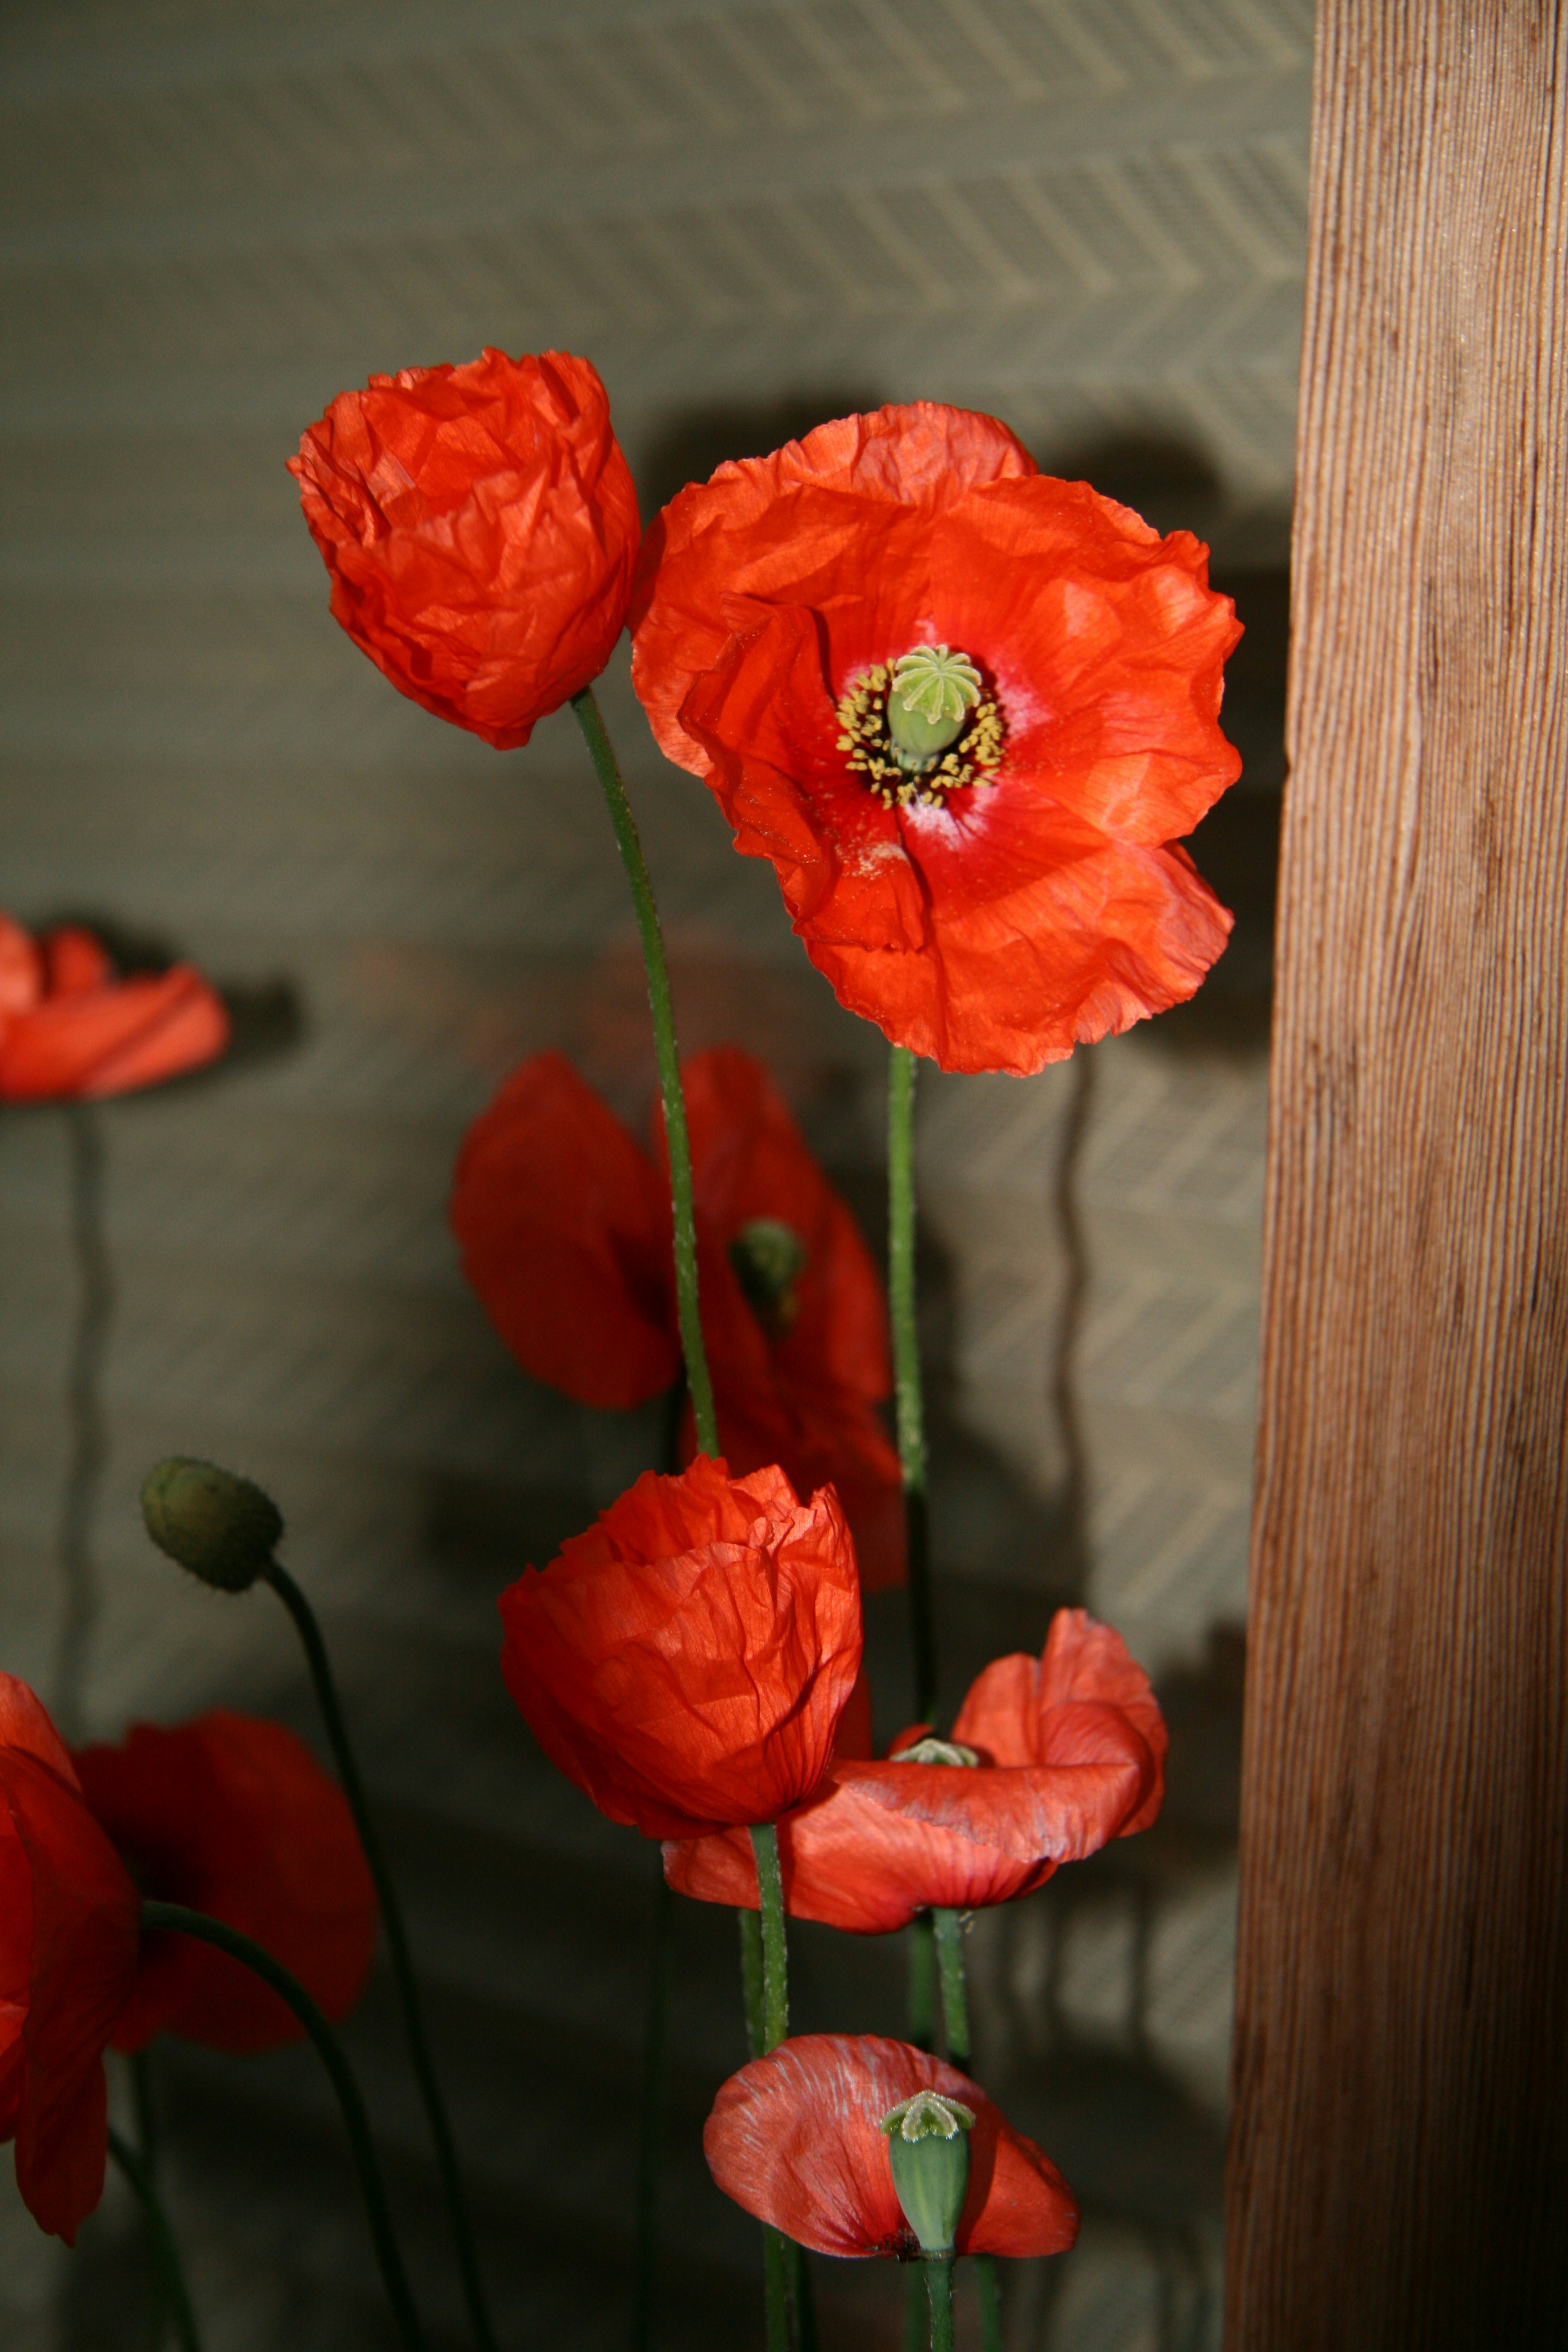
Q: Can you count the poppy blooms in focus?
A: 5